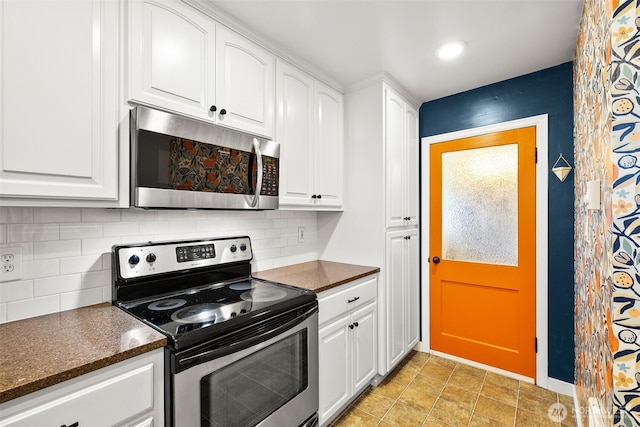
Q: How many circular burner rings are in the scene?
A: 4